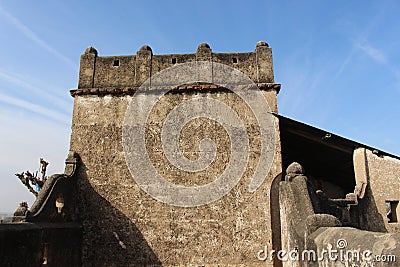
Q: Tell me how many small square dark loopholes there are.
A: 3